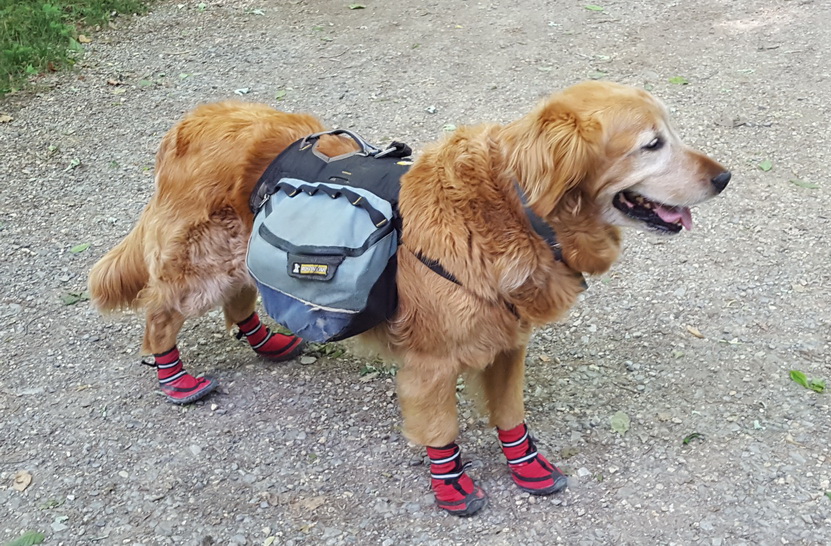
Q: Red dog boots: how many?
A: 4